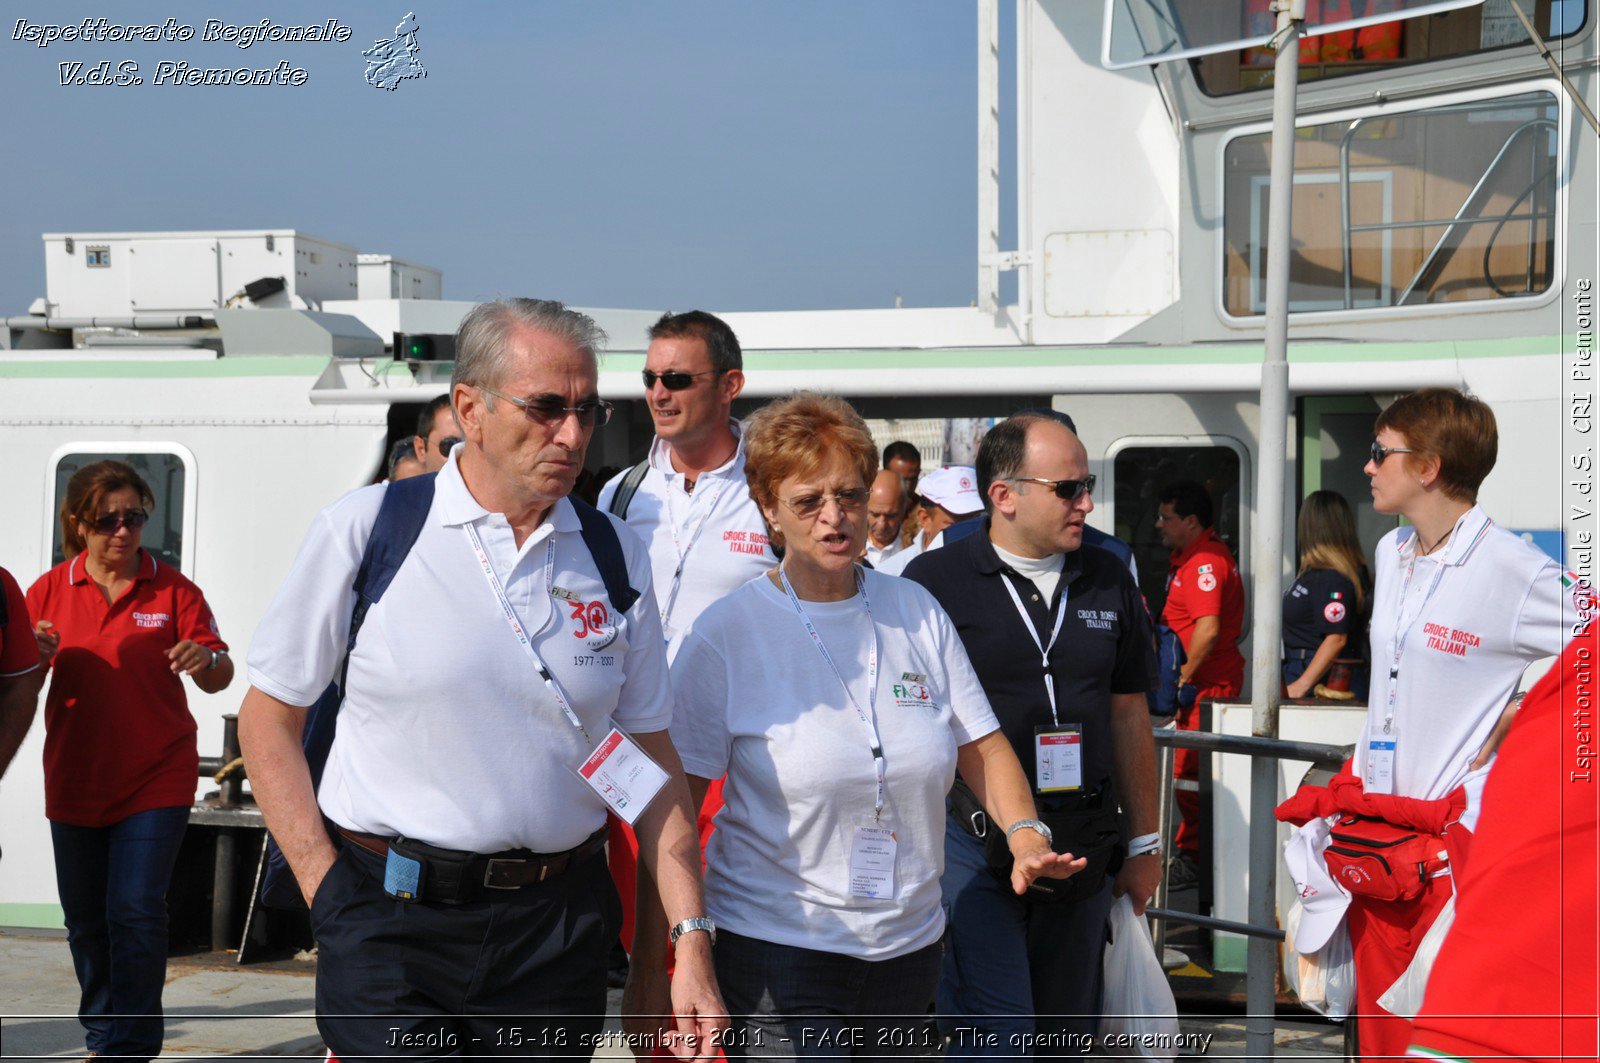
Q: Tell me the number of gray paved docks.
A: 1